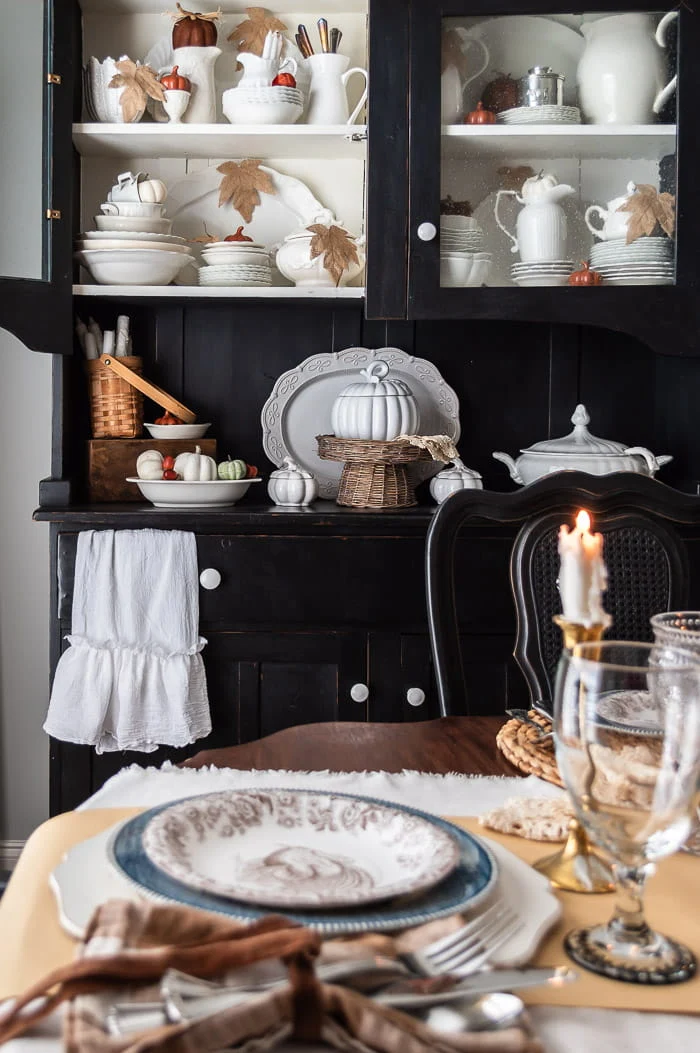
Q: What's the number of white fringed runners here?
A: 1